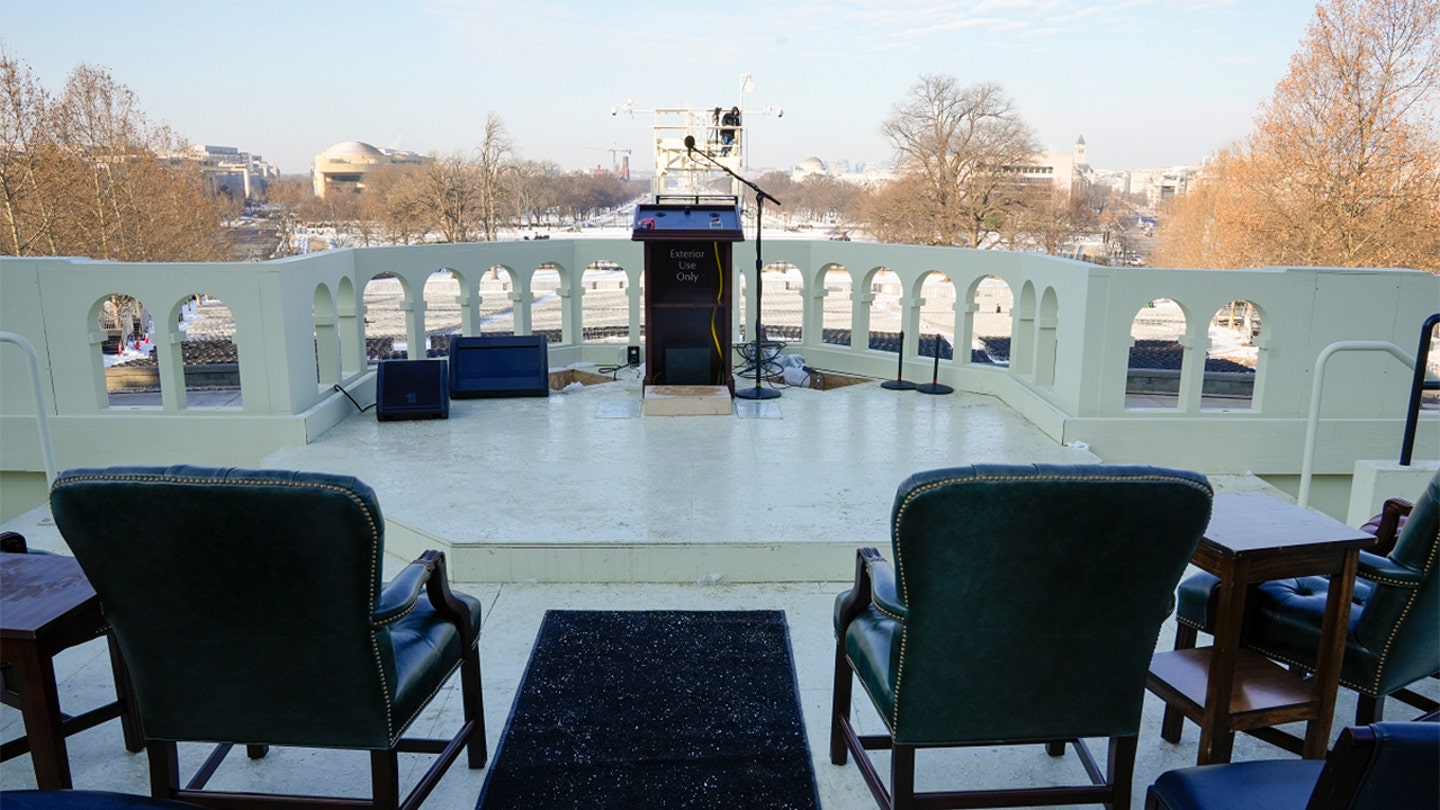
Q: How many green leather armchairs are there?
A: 3